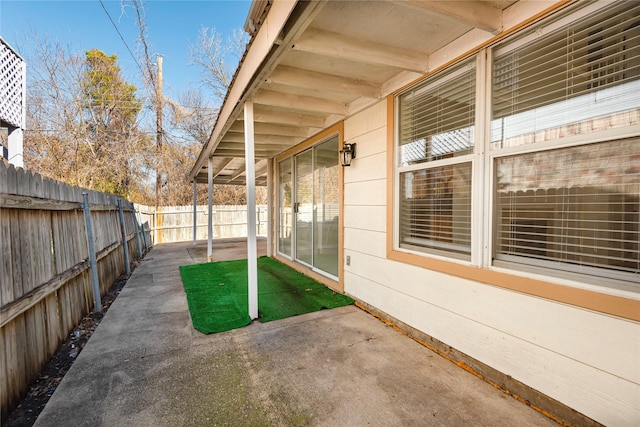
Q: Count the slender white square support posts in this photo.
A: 3